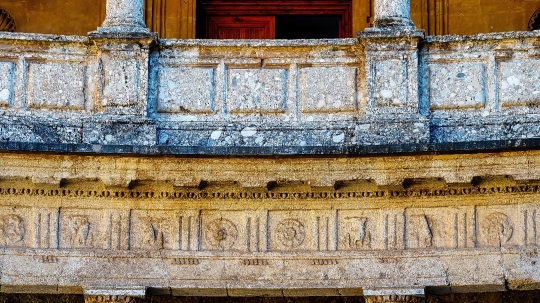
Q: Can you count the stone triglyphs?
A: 8